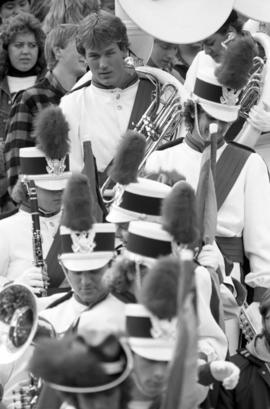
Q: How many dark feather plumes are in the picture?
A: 6